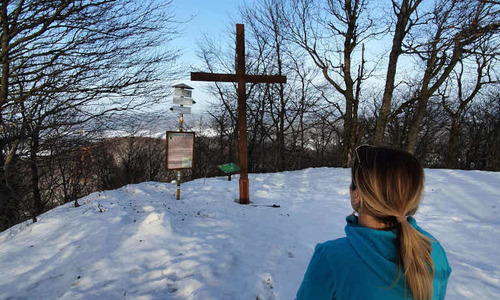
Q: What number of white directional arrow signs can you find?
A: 2